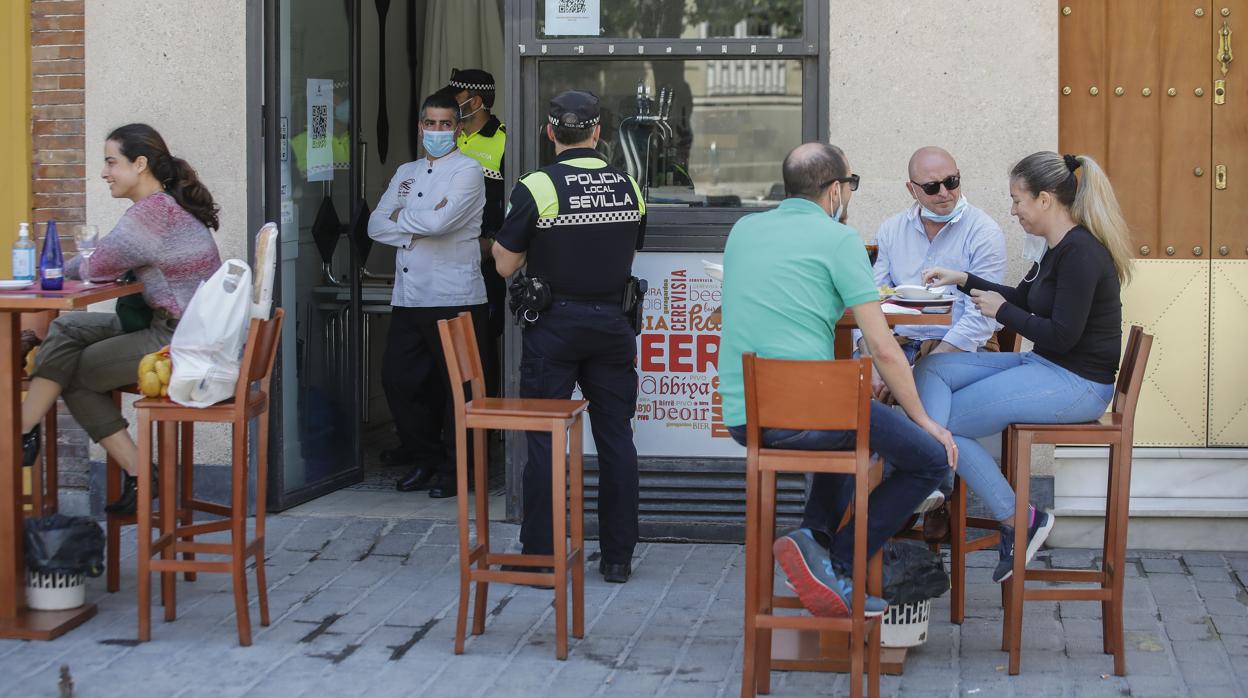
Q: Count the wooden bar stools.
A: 7